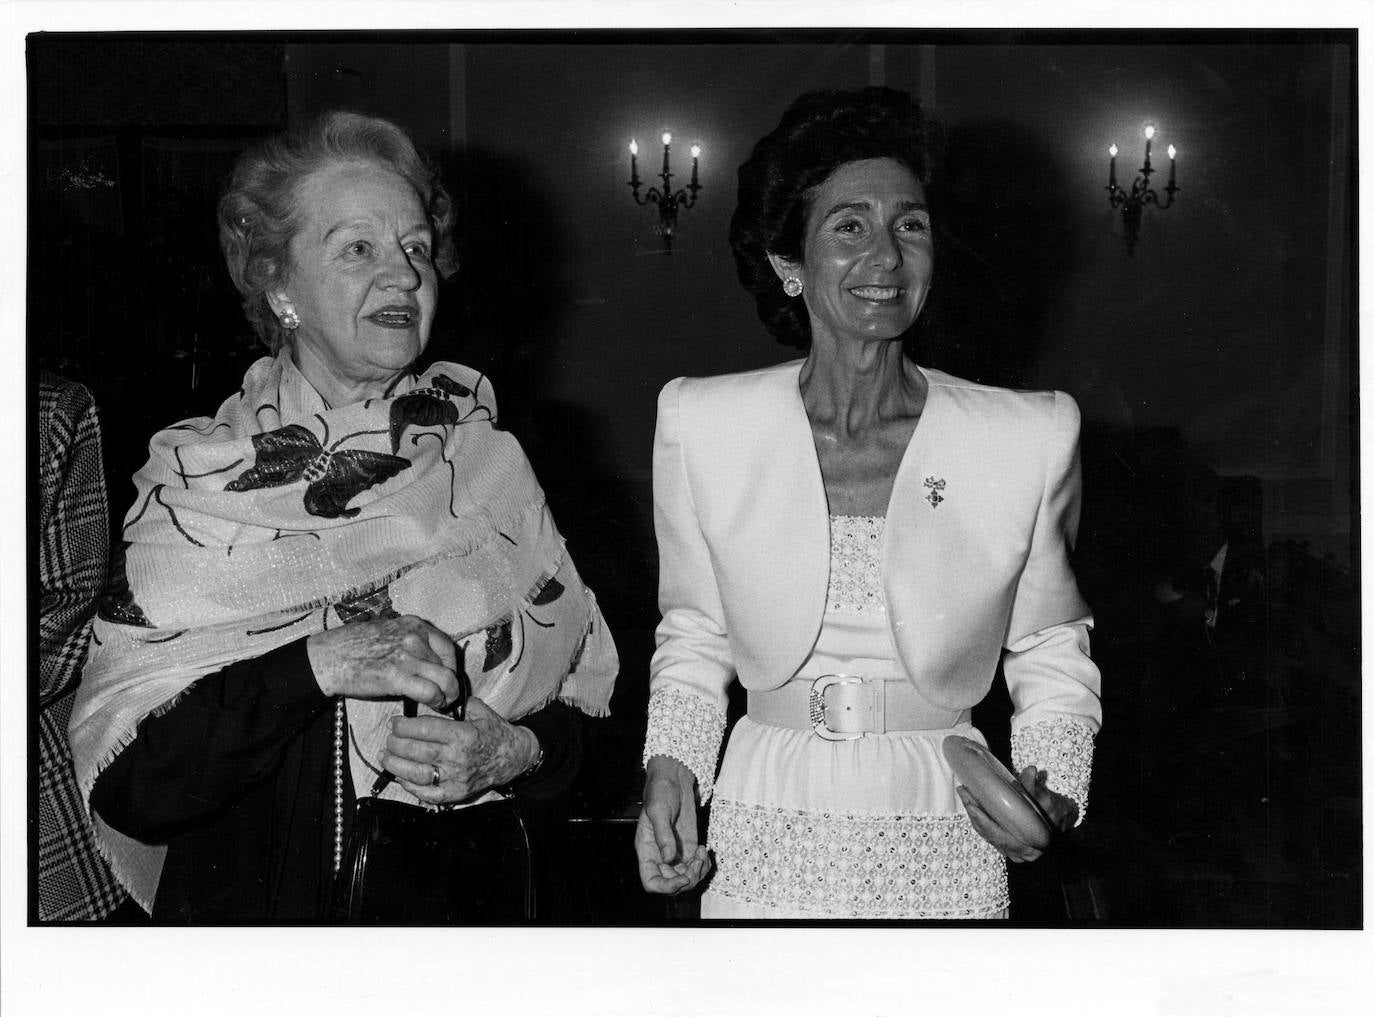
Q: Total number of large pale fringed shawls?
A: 1